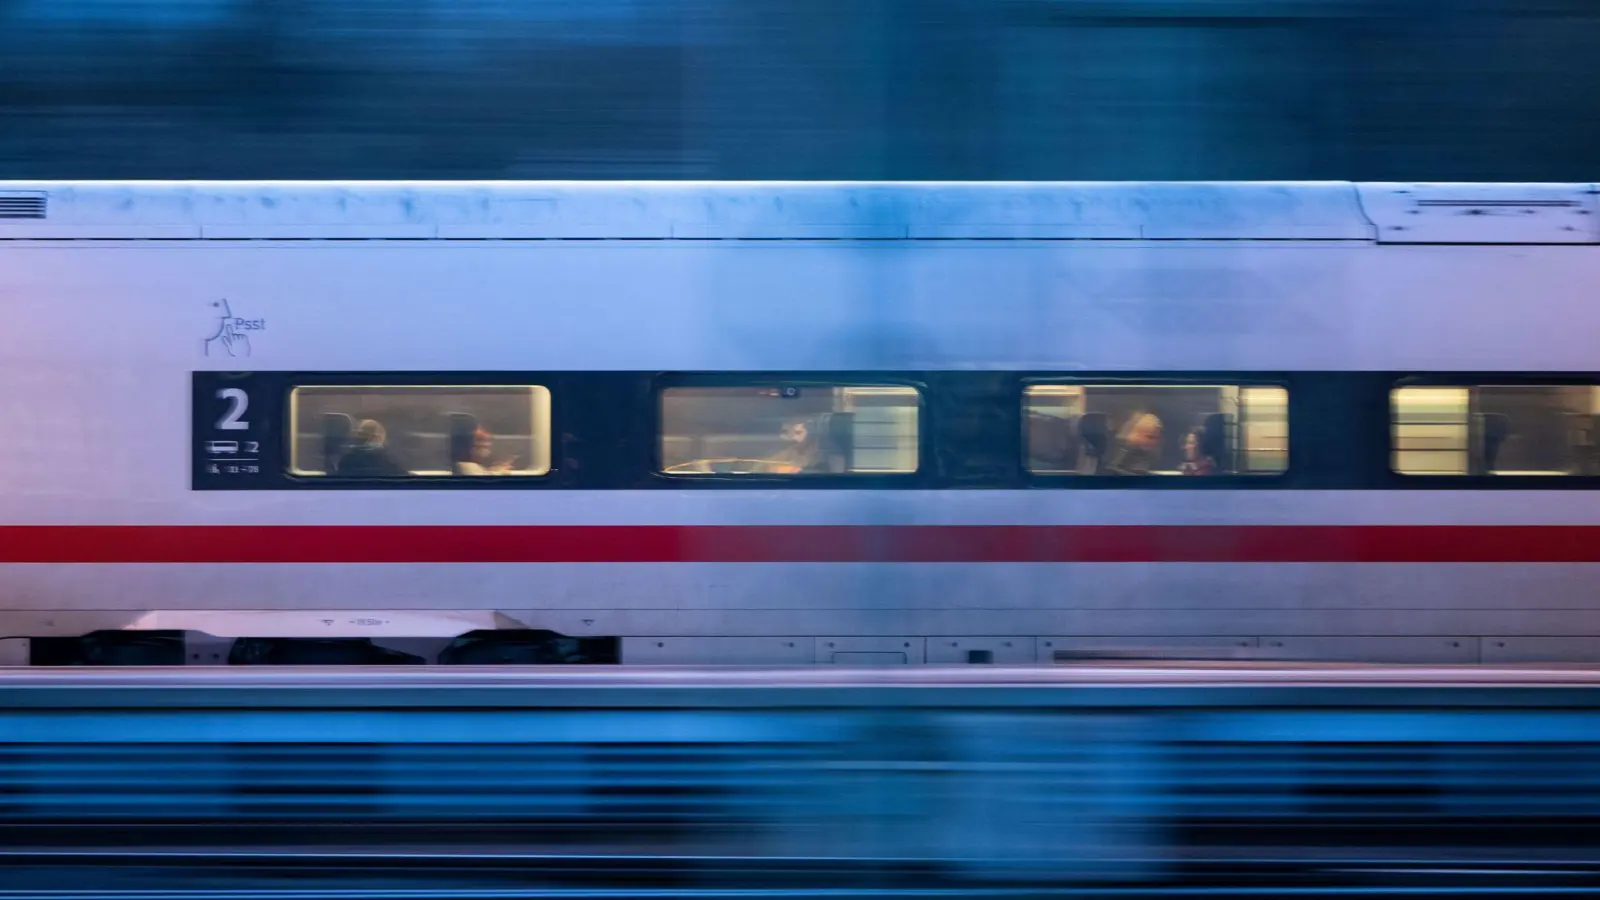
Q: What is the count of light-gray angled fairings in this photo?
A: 1